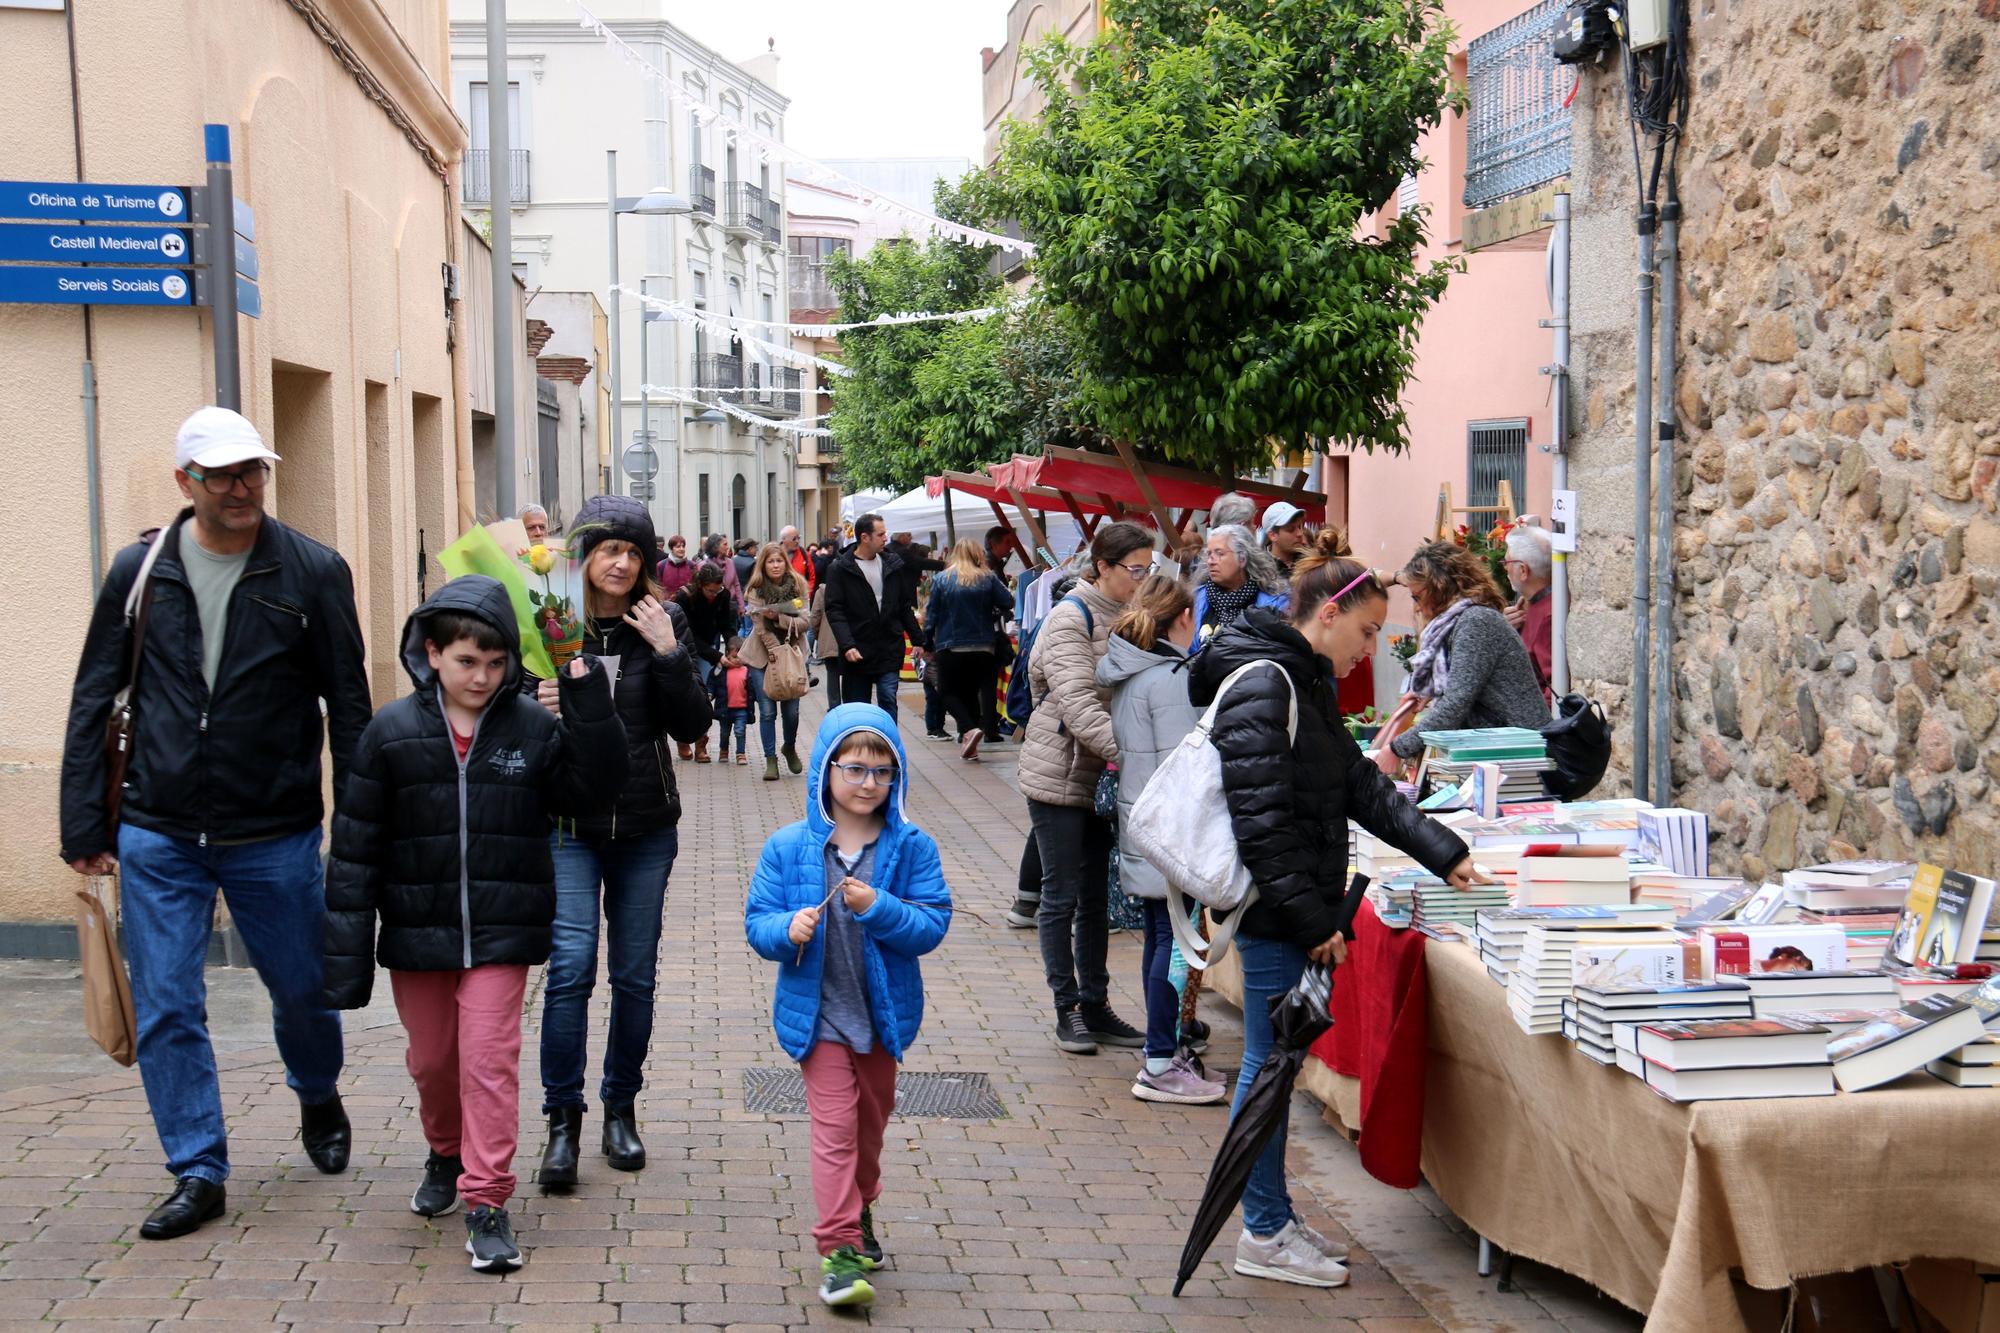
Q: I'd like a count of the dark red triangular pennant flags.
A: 0